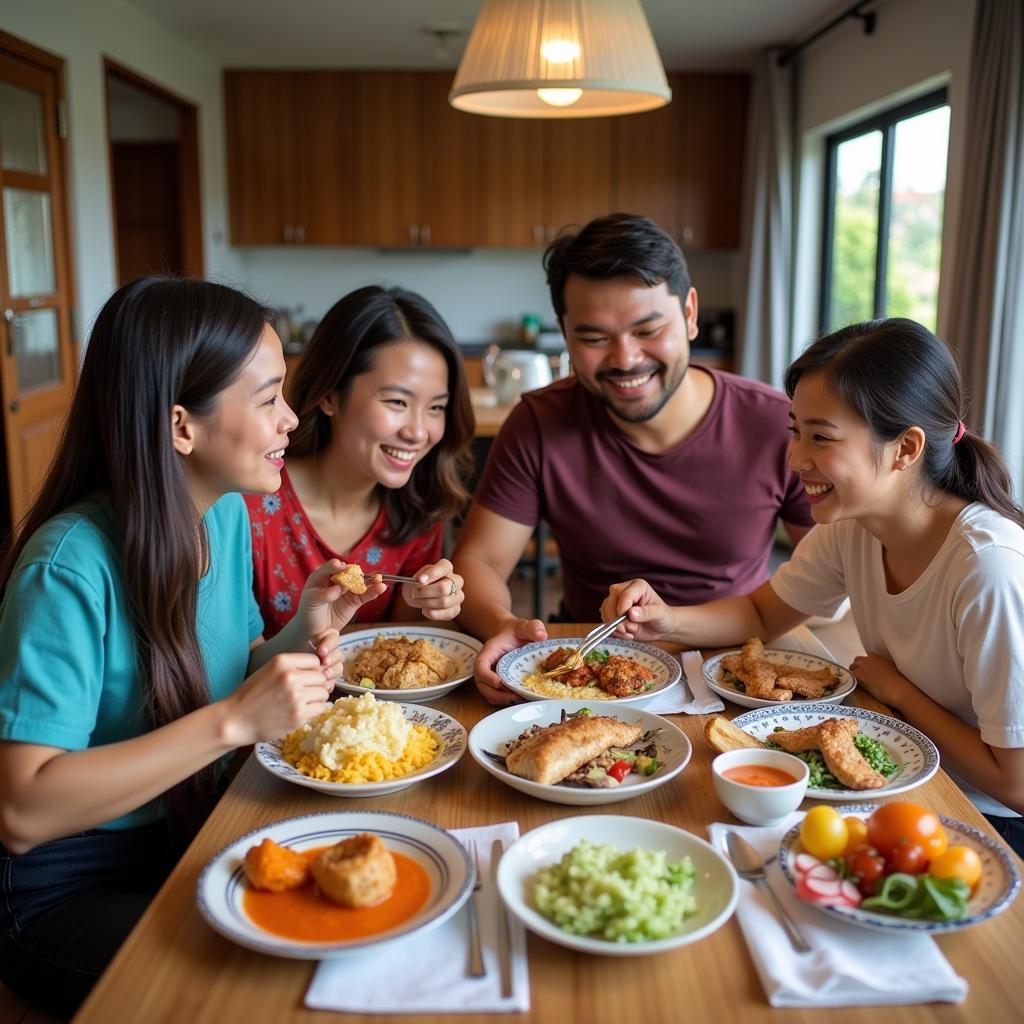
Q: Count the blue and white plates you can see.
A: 7